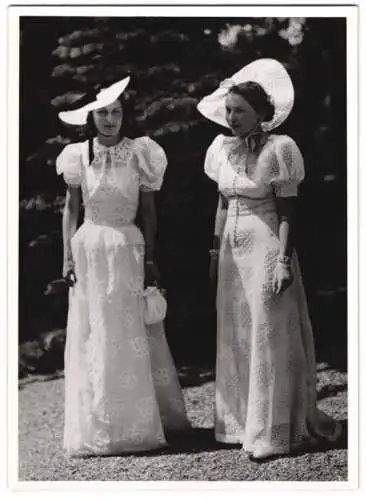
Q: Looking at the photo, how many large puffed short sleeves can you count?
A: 4